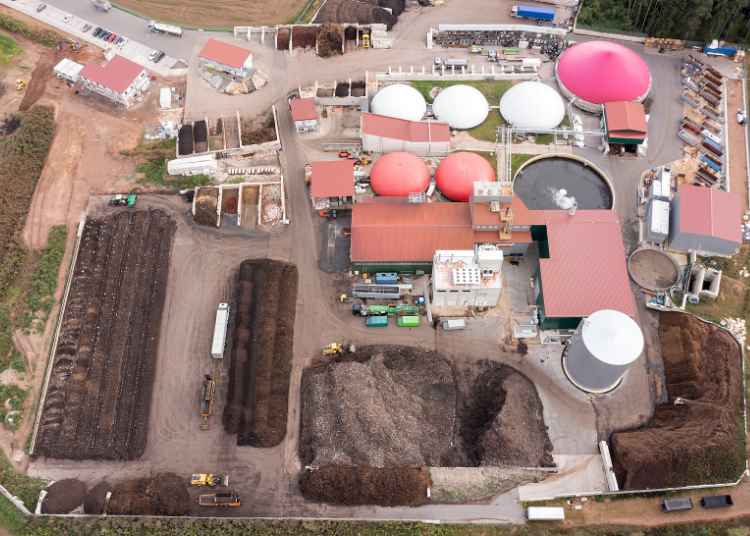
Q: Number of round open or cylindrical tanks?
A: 3